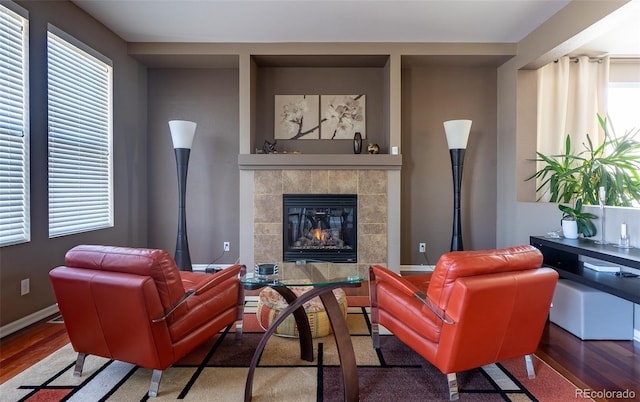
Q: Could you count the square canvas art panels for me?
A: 2